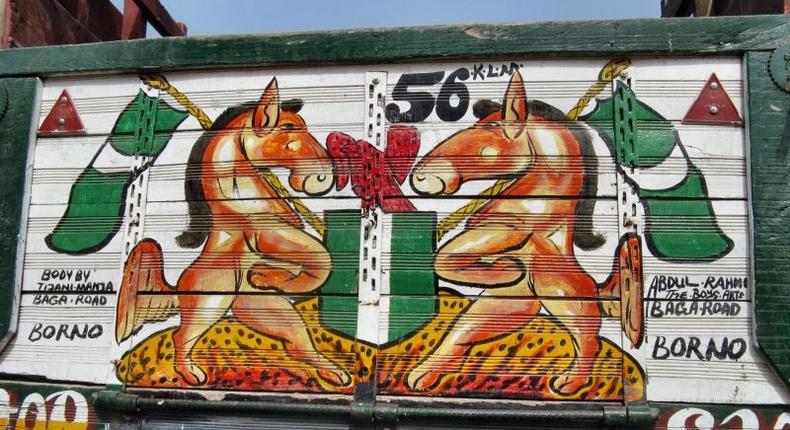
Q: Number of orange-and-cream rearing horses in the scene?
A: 2